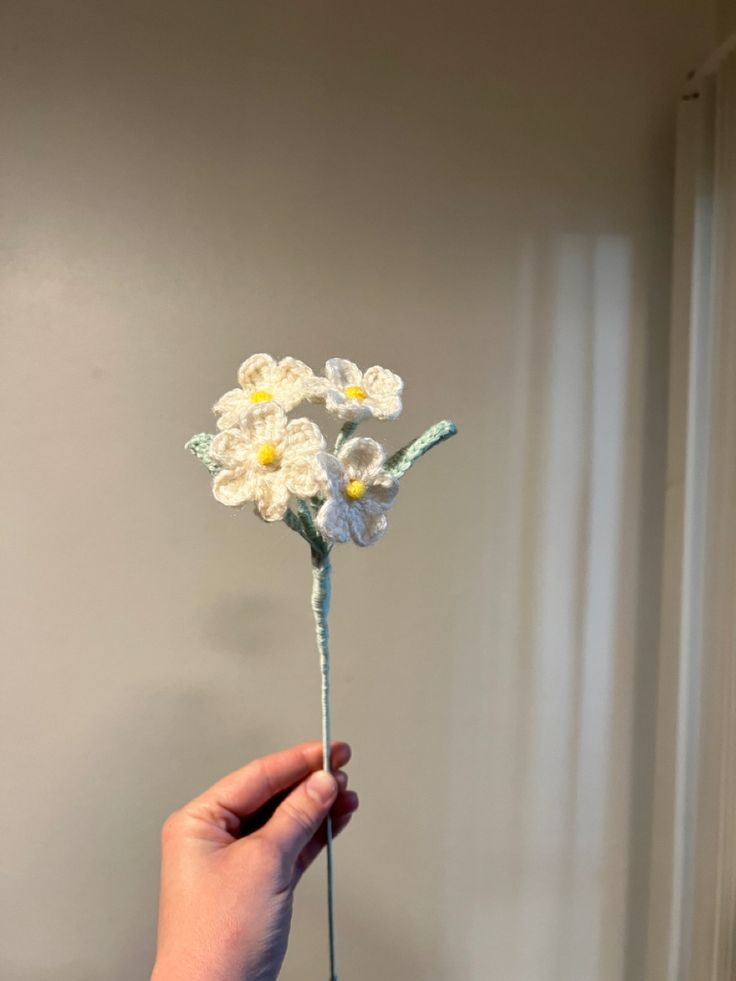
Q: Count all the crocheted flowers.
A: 4